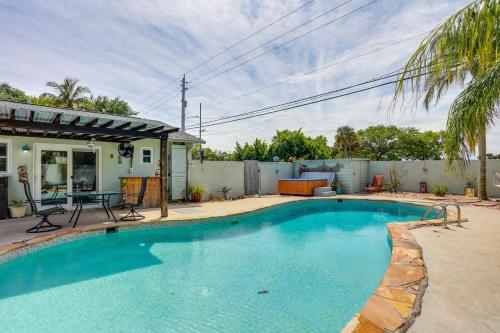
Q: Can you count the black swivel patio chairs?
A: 2